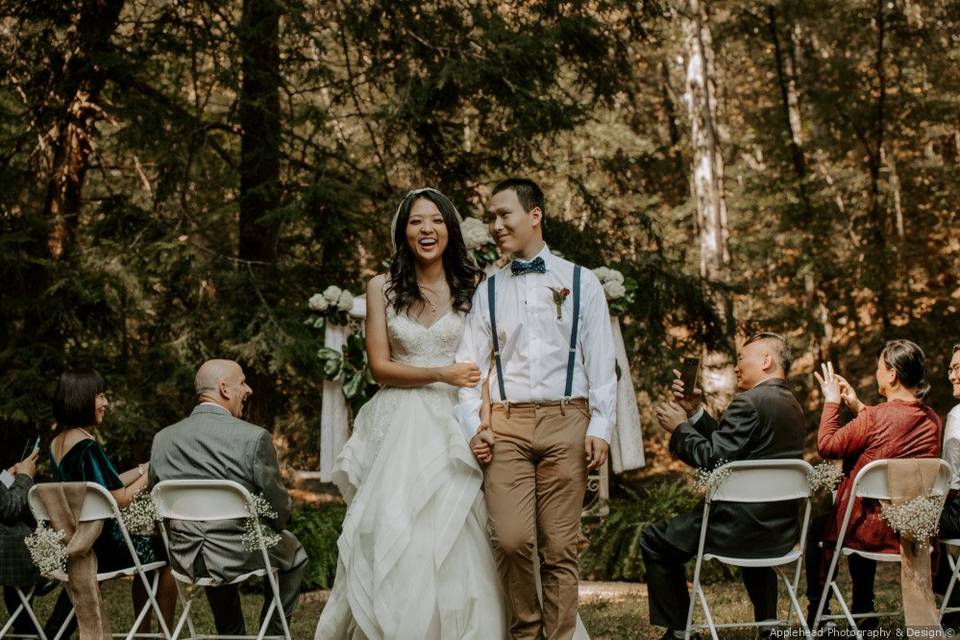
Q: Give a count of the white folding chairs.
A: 6